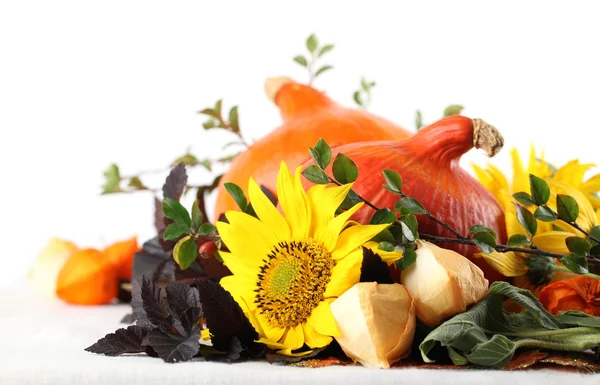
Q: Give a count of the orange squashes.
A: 2